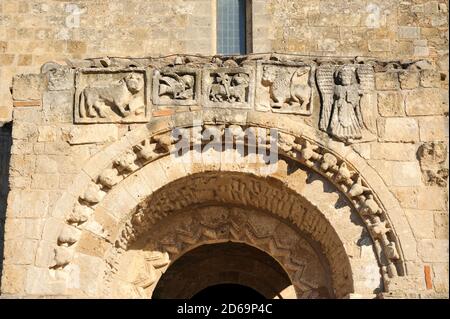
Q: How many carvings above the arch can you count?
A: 5